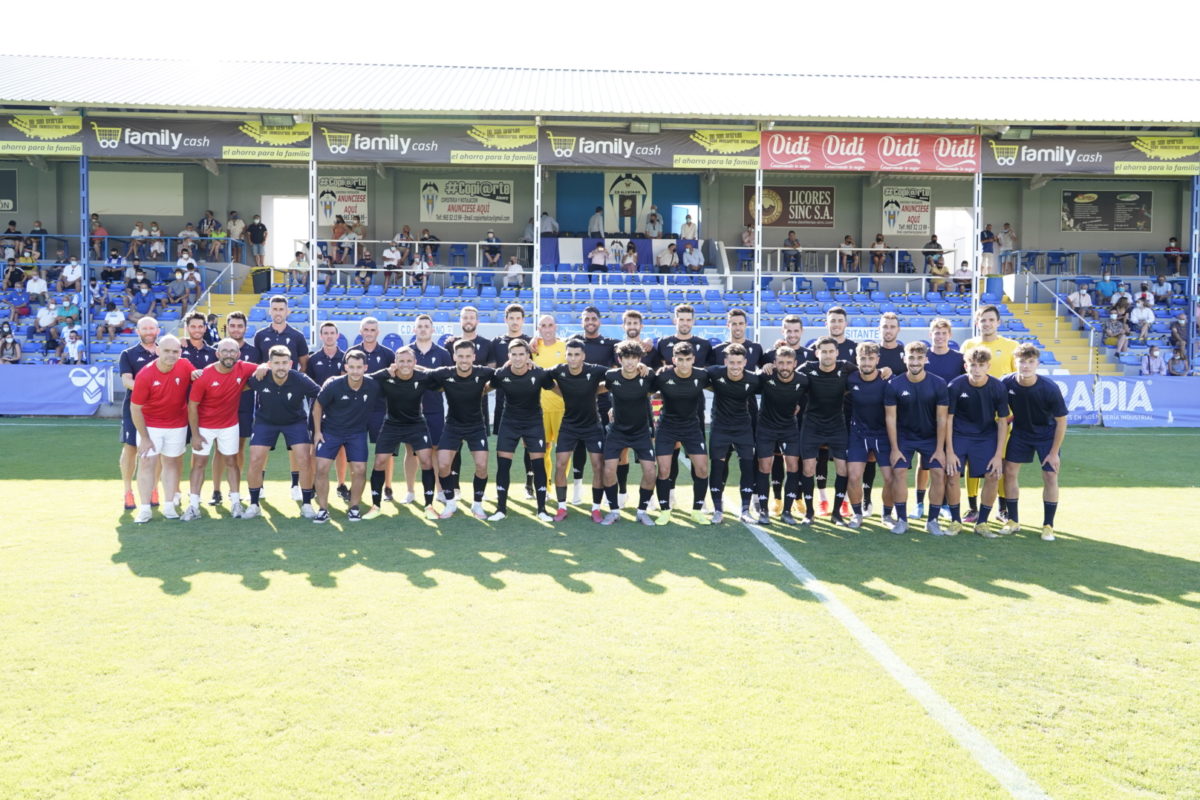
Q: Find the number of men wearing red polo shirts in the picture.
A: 2